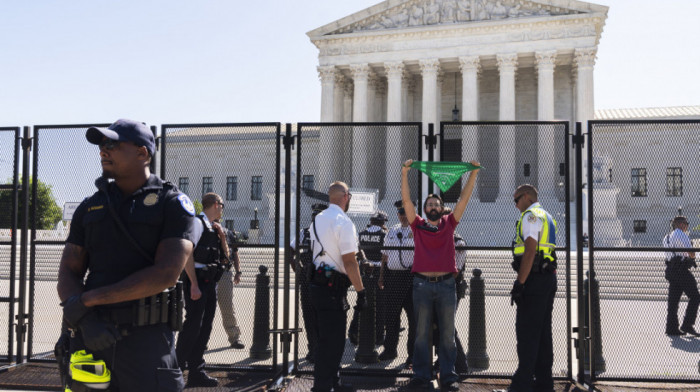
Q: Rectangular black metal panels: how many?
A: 6